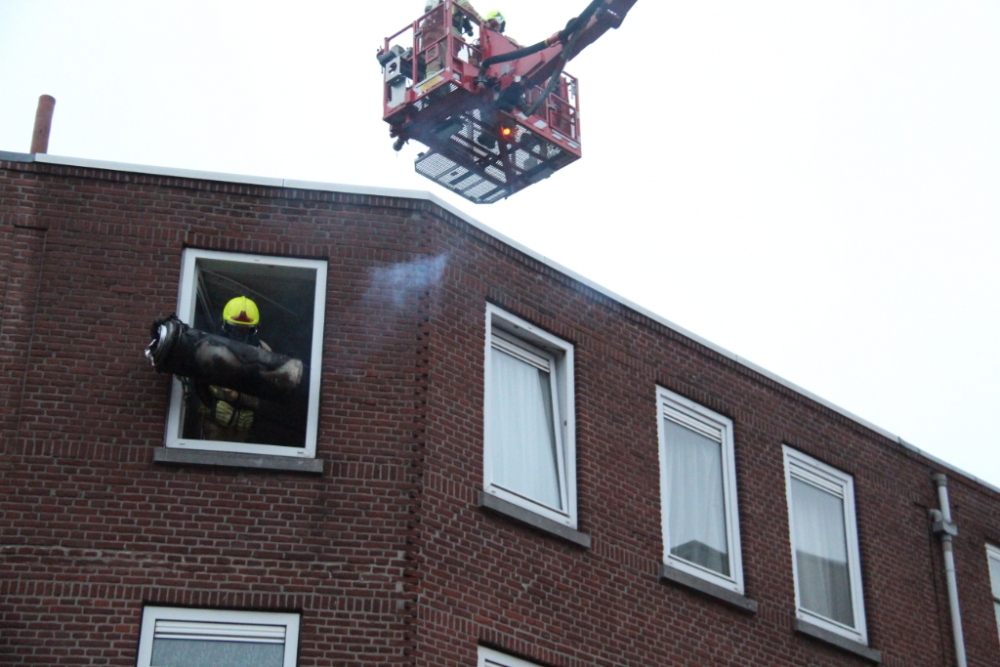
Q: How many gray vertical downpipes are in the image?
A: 1